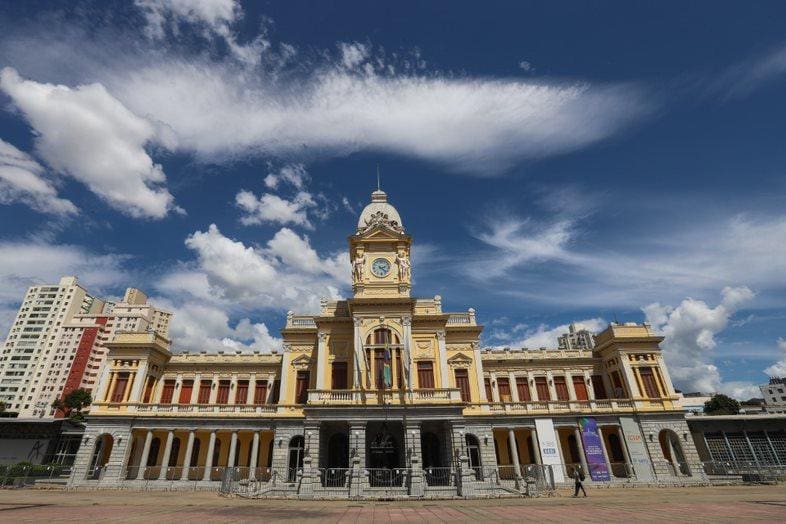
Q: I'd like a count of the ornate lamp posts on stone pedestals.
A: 4